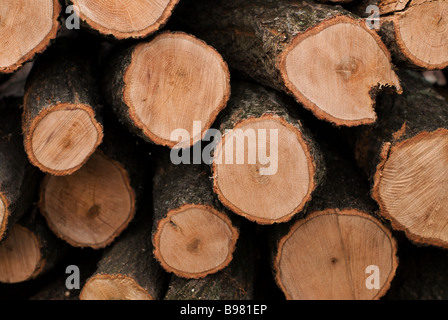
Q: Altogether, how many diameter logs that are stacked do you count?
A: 14